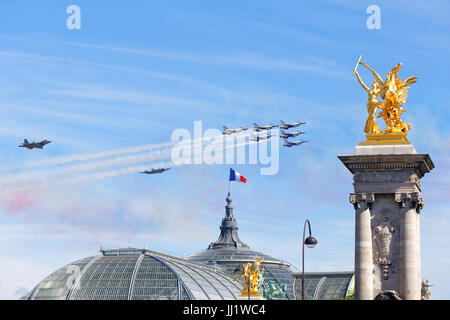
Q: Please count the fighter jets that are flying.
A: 8